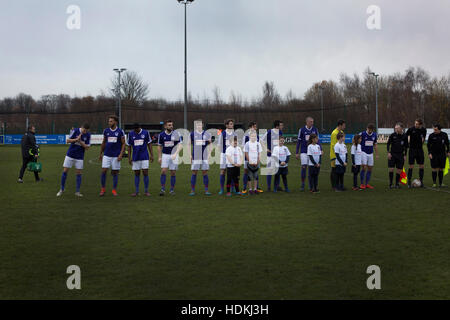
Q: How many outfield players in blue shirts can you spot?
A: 10